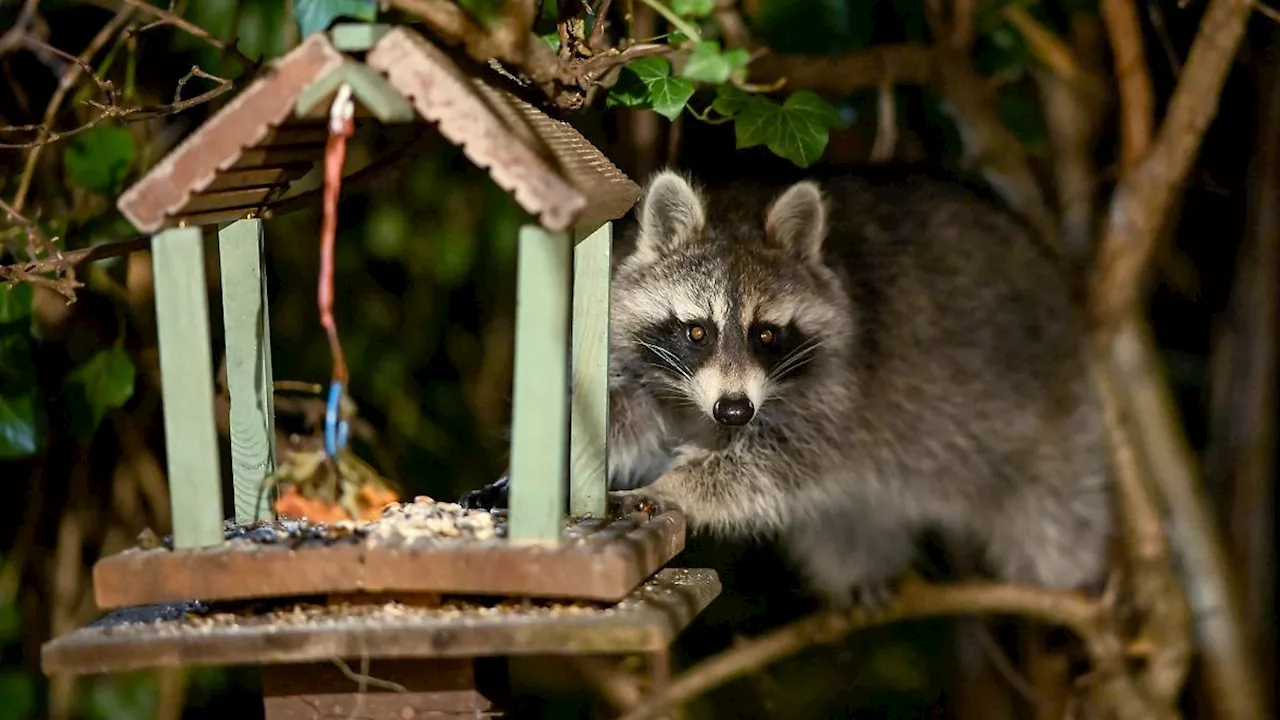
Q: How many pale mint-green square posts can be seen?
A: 4